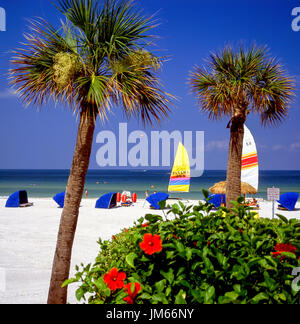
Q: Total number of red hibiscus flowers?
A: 4